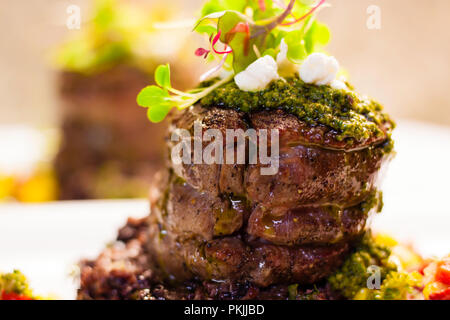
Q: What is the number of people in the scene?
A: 0